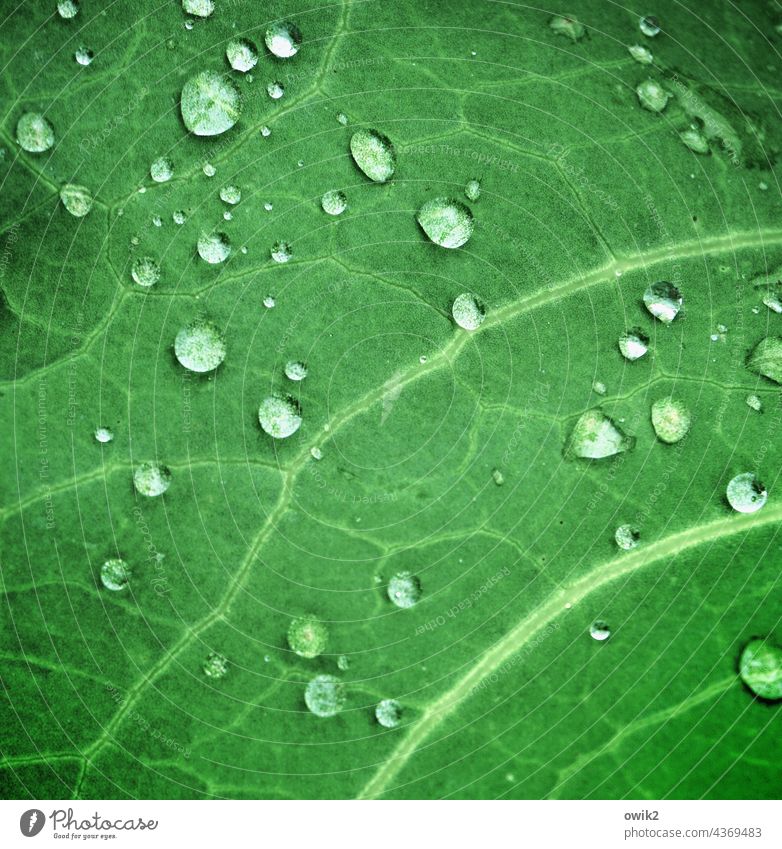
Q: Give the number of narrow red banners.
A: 0